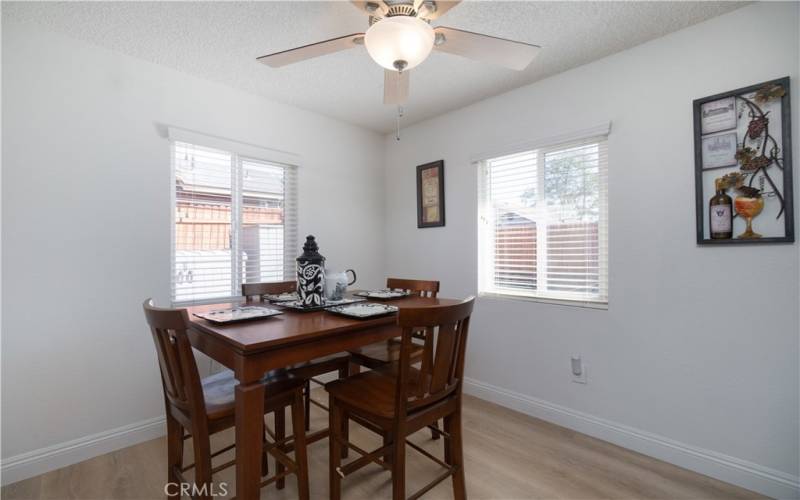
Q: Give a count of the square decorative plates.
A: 4